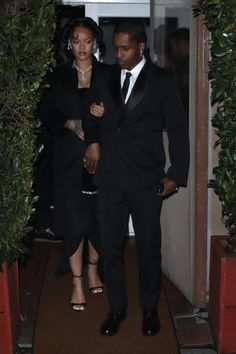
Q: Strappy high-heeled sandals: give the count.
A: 2